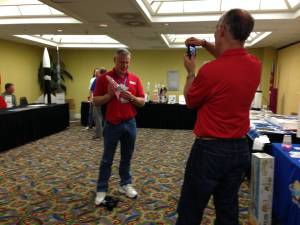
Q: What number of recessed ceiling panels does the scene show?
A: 4